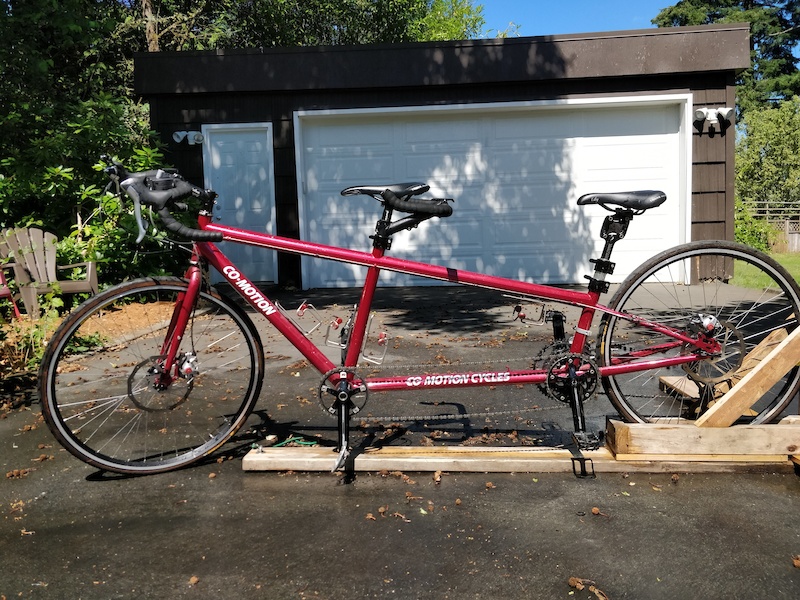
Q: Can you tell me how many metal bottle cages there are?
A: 4